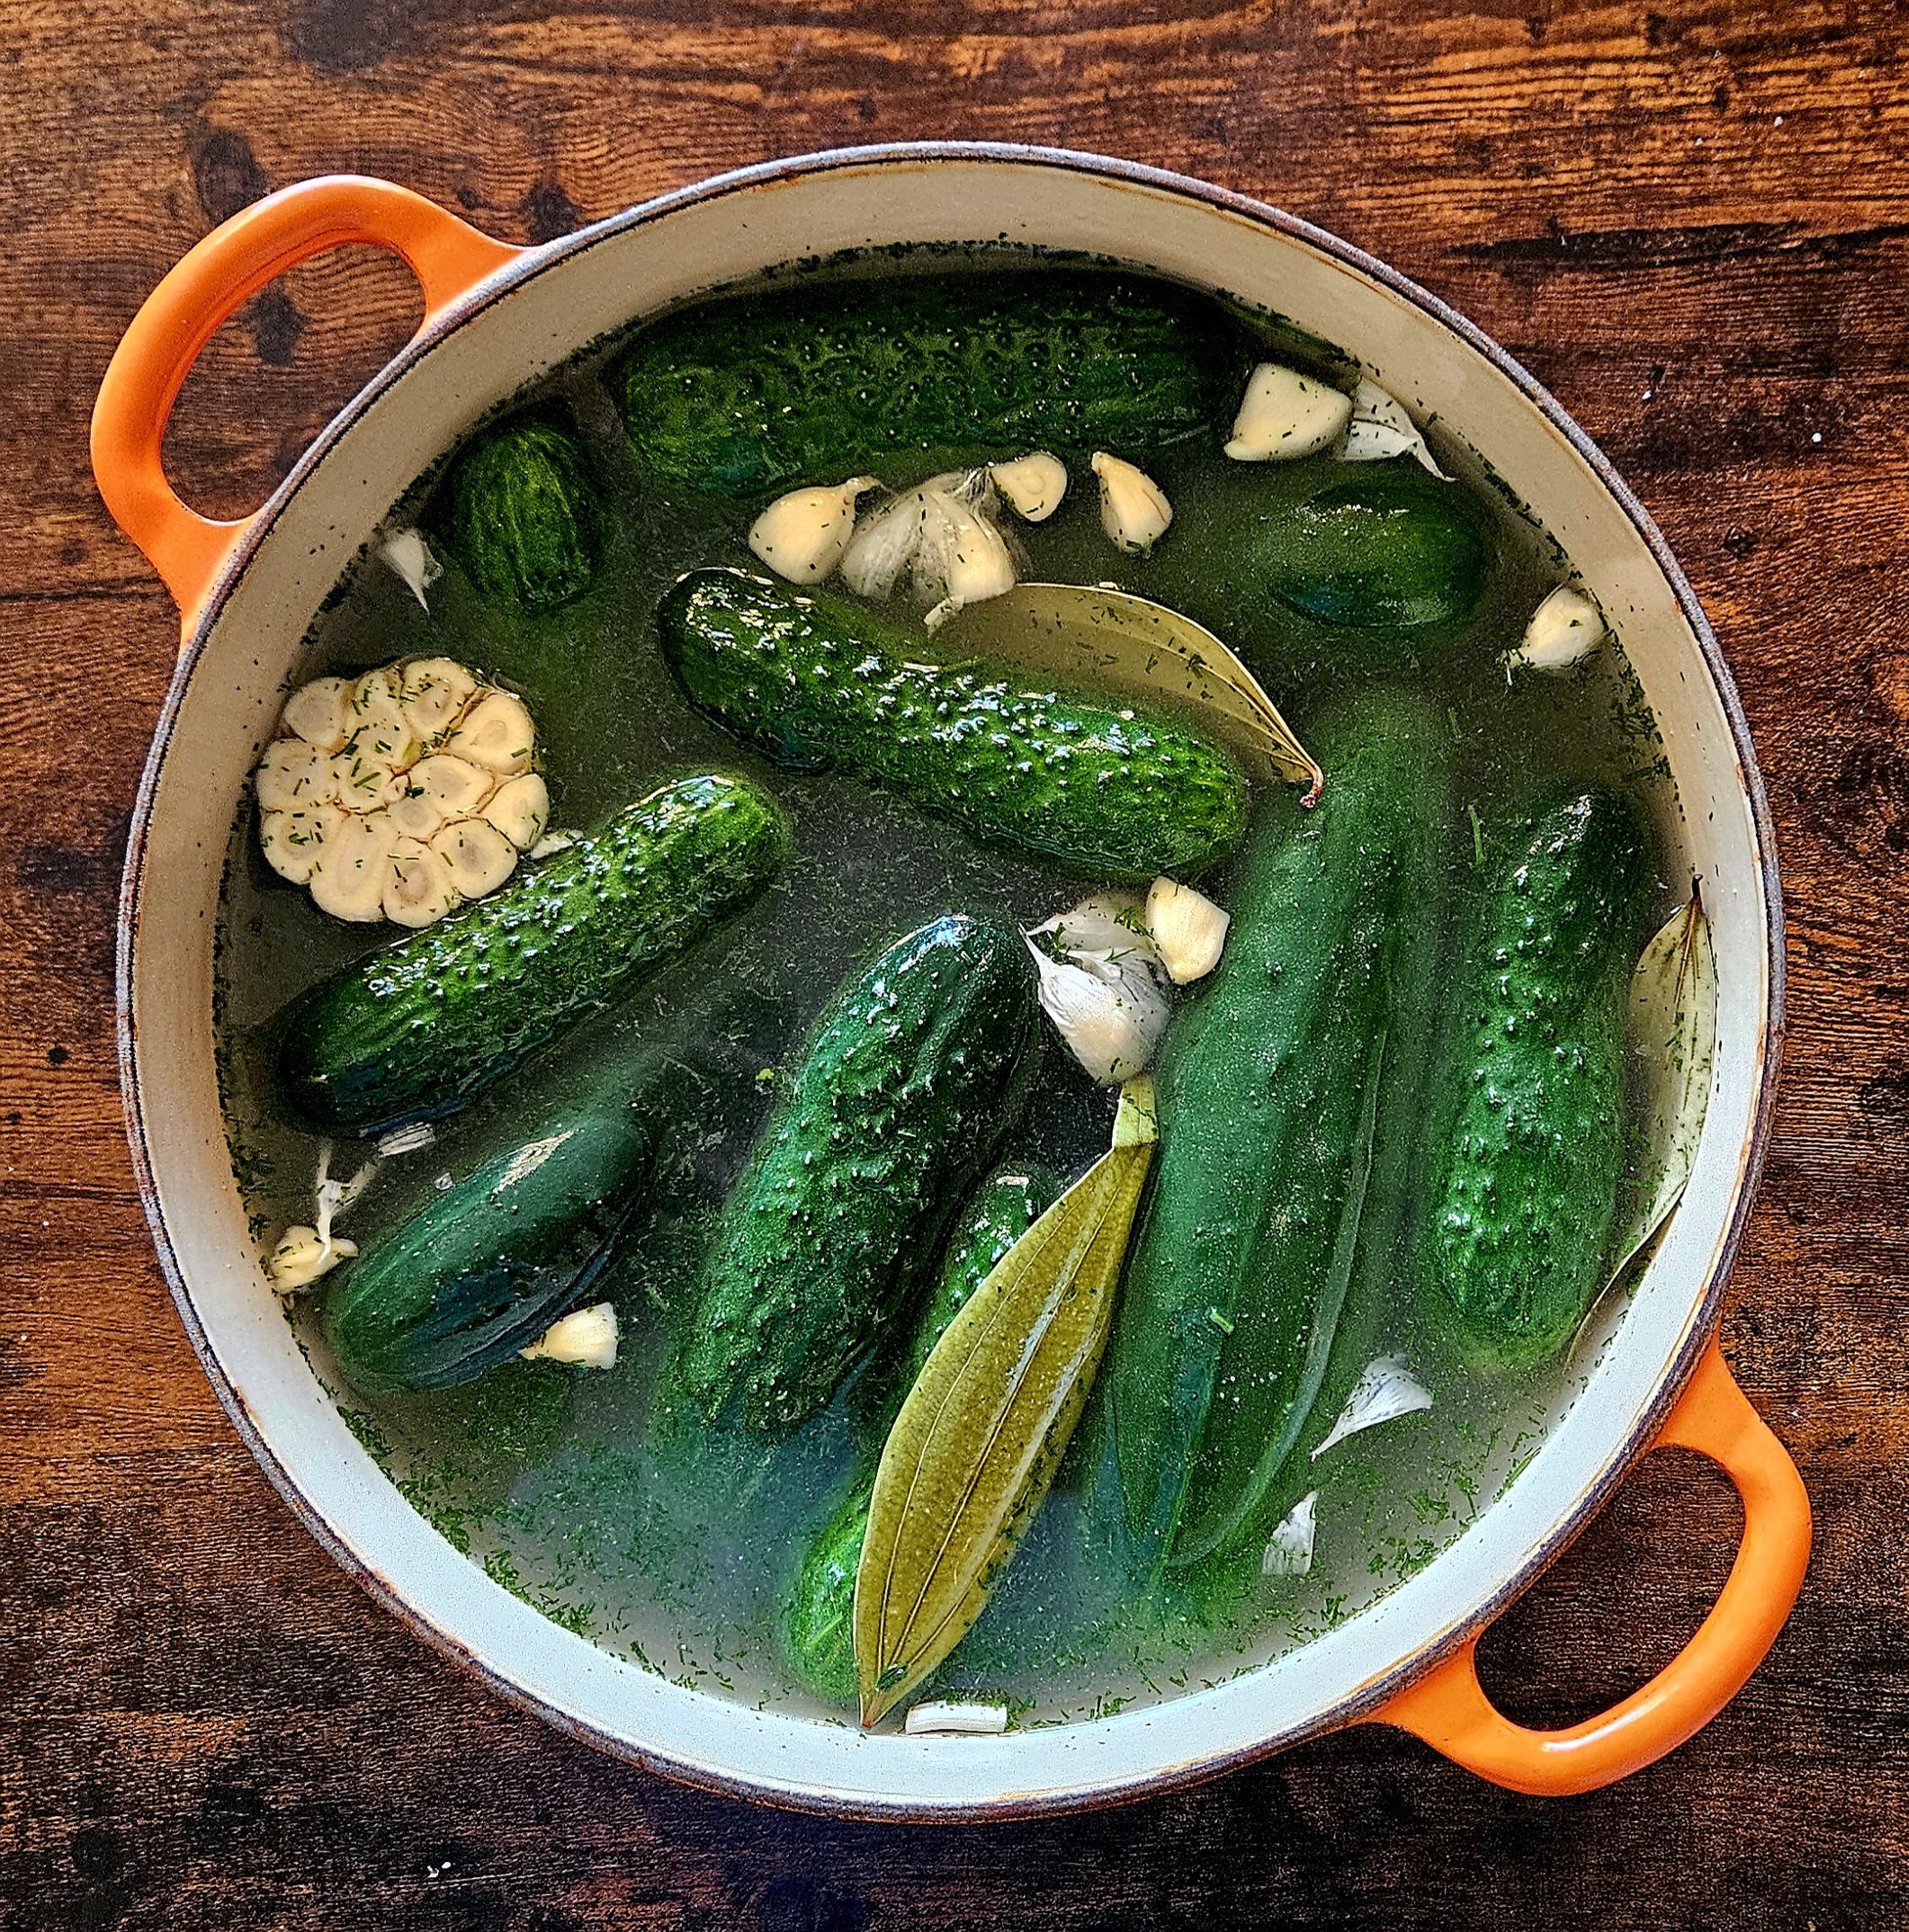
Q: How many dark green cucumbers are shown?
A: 10